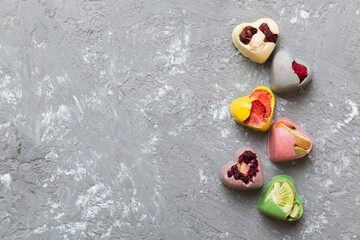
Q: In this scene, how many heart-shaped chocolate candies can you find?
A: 6